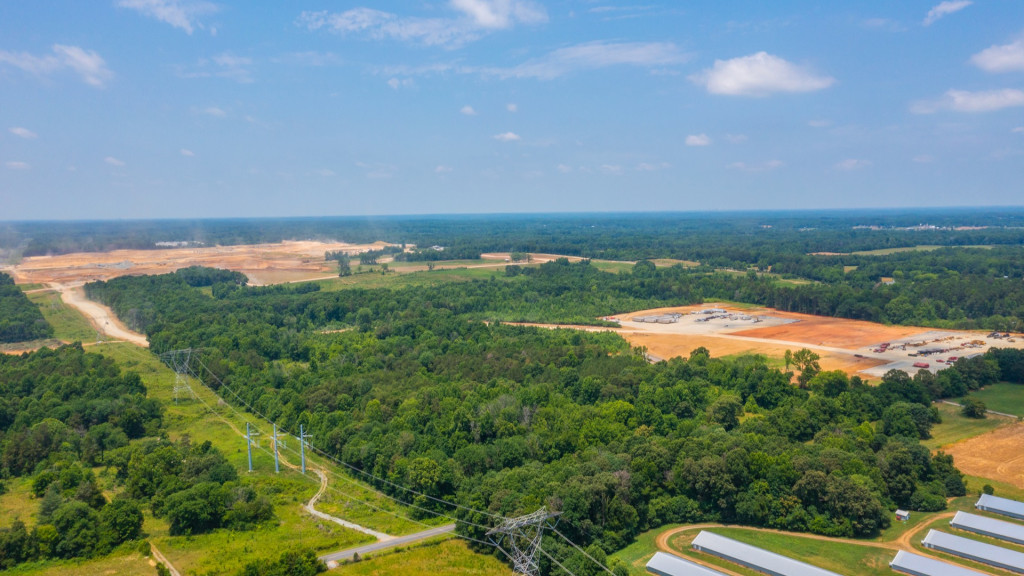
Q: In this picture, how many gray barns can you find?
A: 6